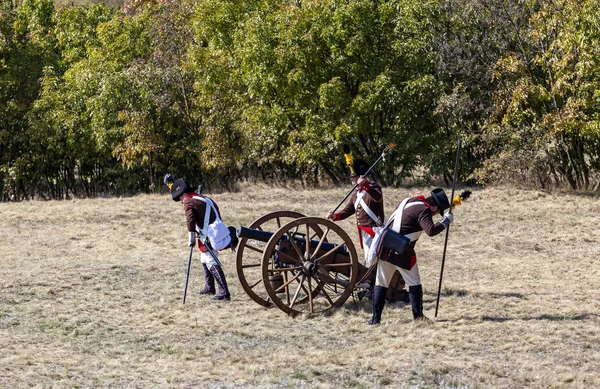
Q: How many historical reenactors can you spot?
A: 3